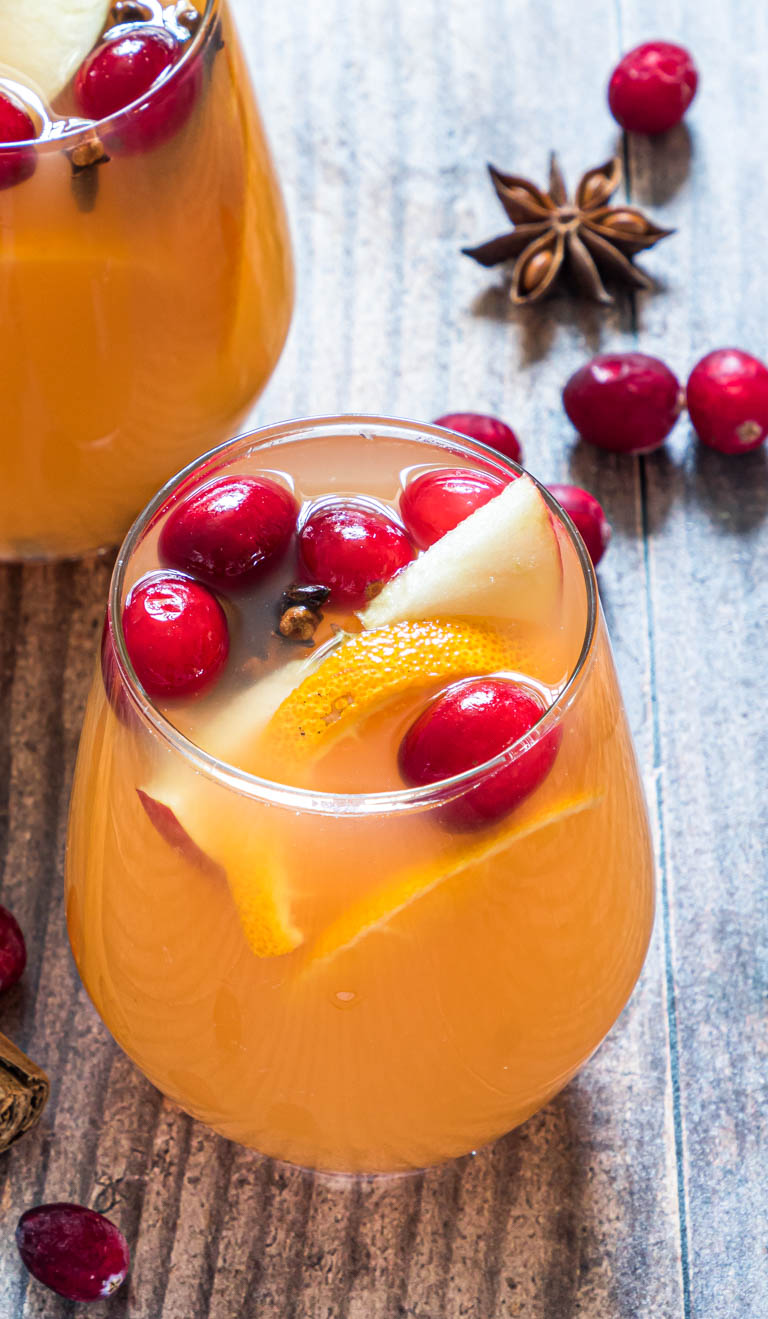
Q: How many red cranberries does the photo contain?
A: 14